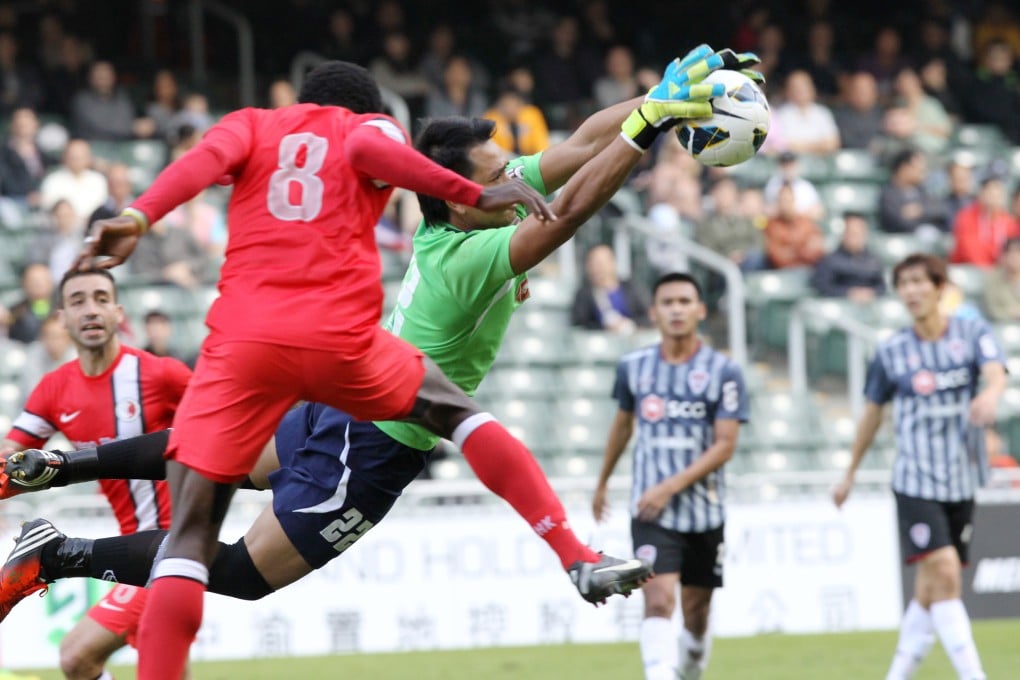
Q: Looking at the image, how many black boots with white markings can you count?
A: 3